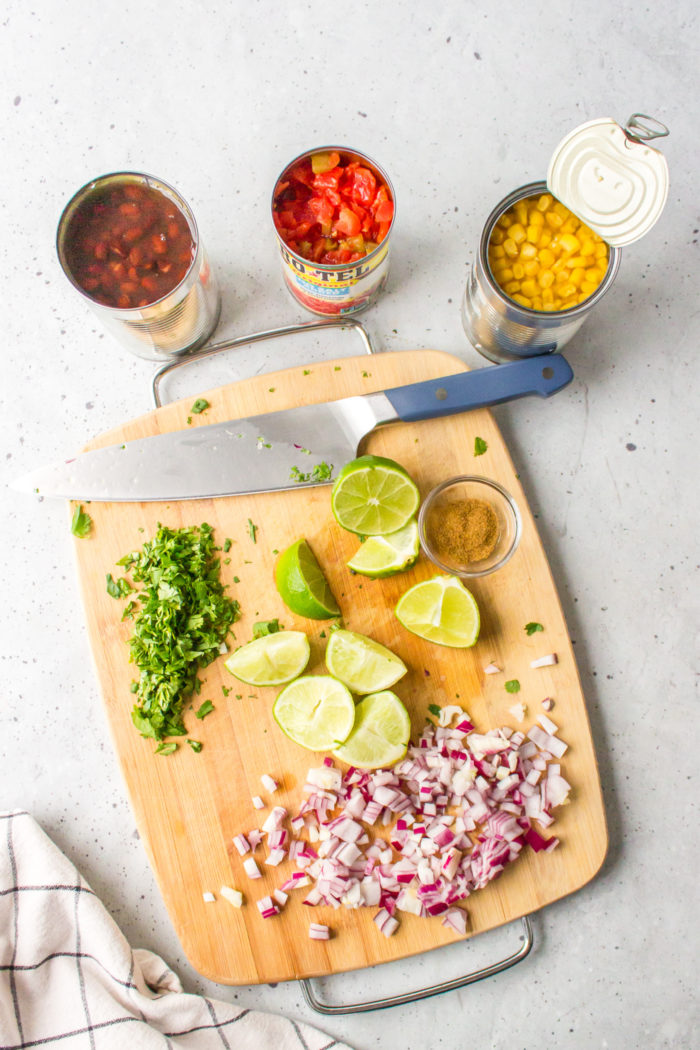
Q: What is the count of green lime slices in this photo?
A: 8